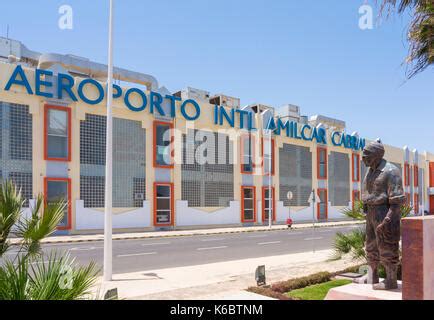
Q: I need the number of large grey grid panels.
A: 5